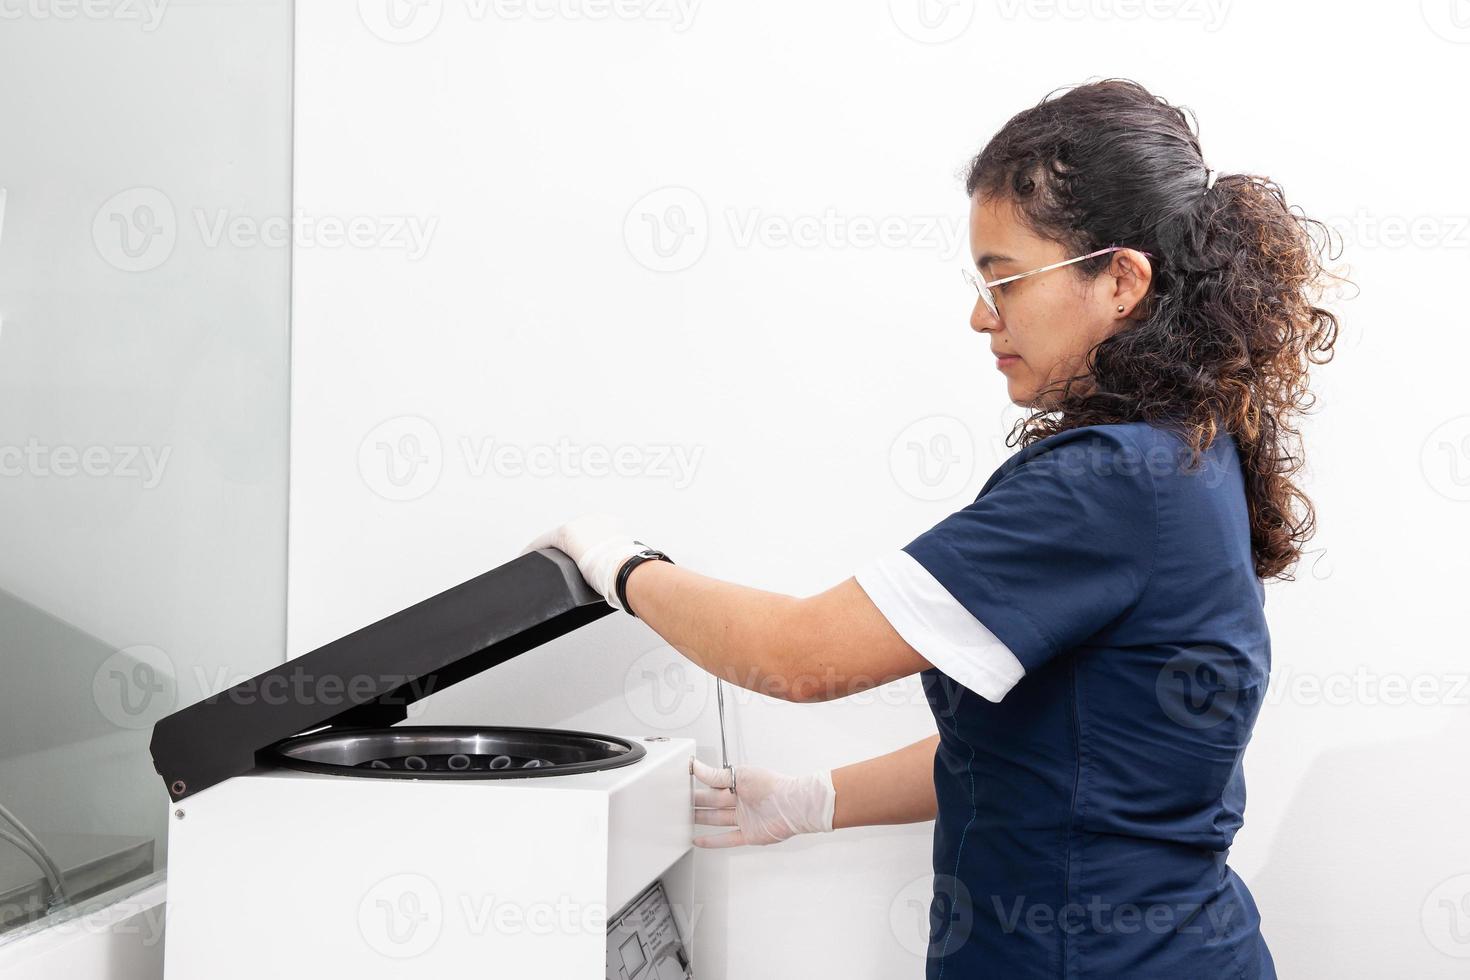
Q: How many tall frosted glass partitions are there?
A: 1